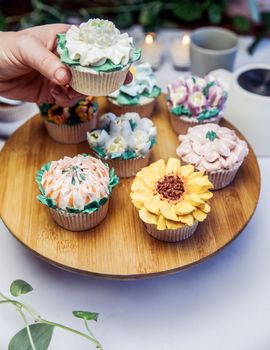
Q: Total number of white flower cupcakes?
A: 3